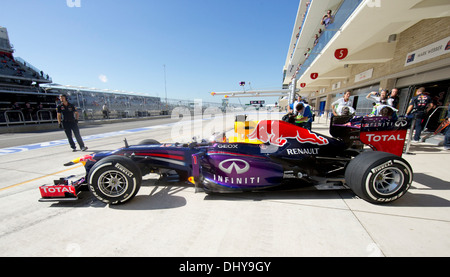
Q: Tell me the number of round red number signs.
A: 3